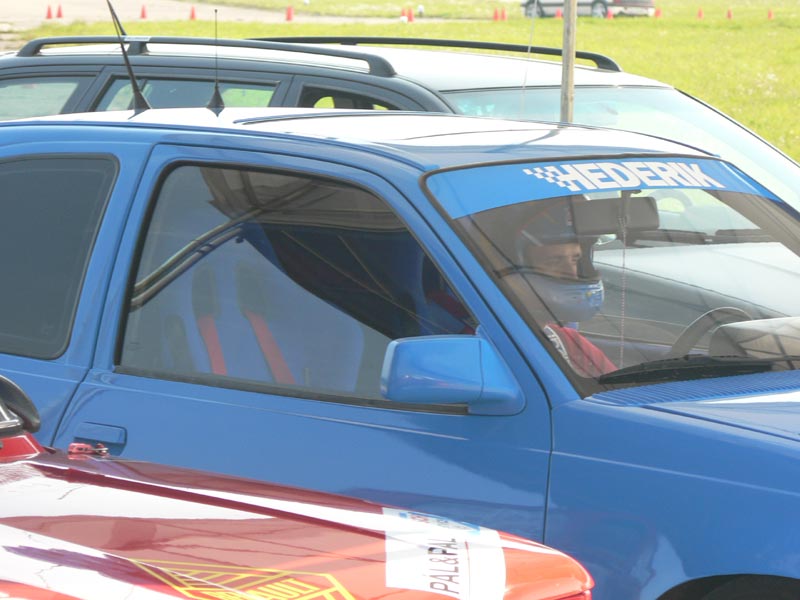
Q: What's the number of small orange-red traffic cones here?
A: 15